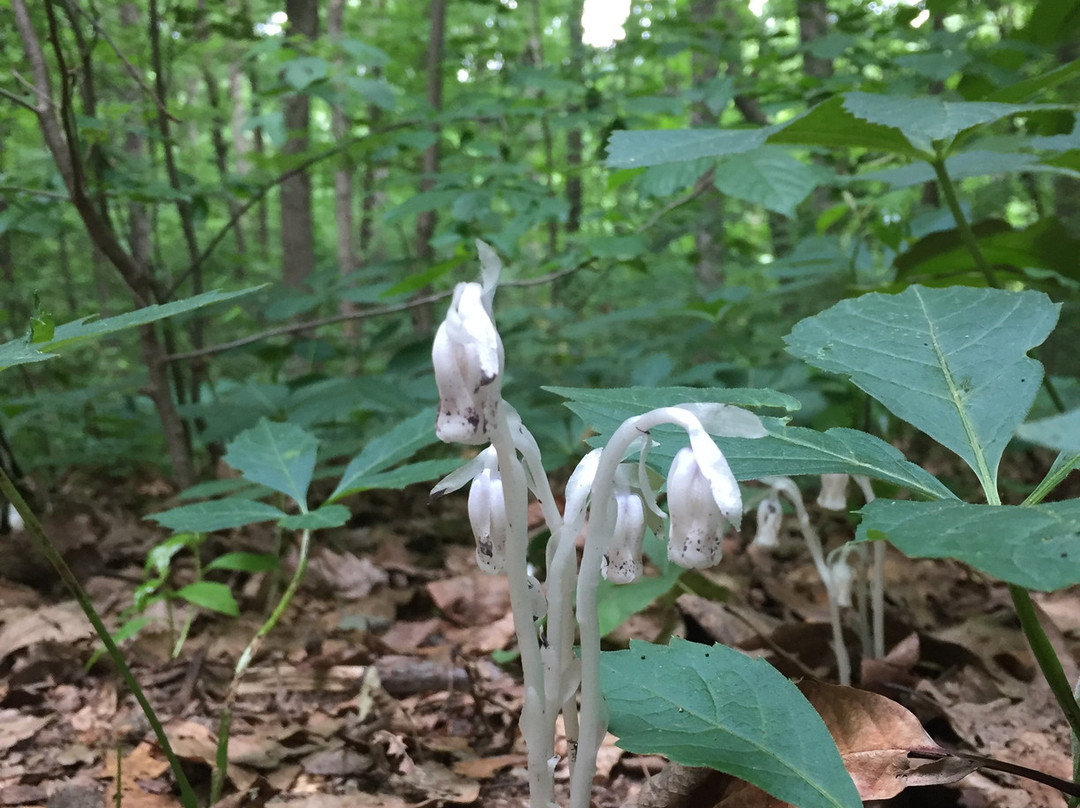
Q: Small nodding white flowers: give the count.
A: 7